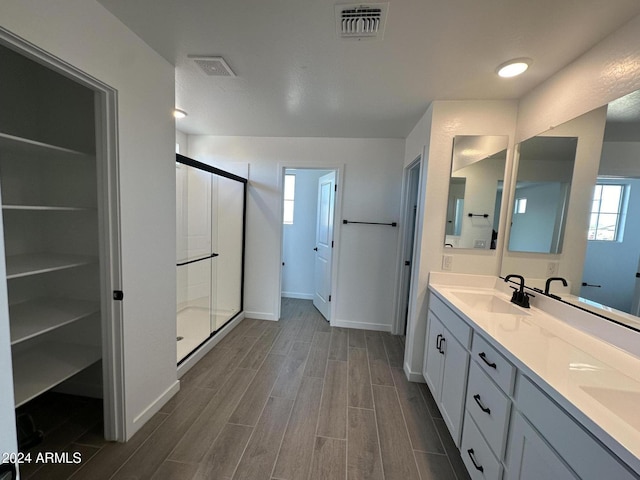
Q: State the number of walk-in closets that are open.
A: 1